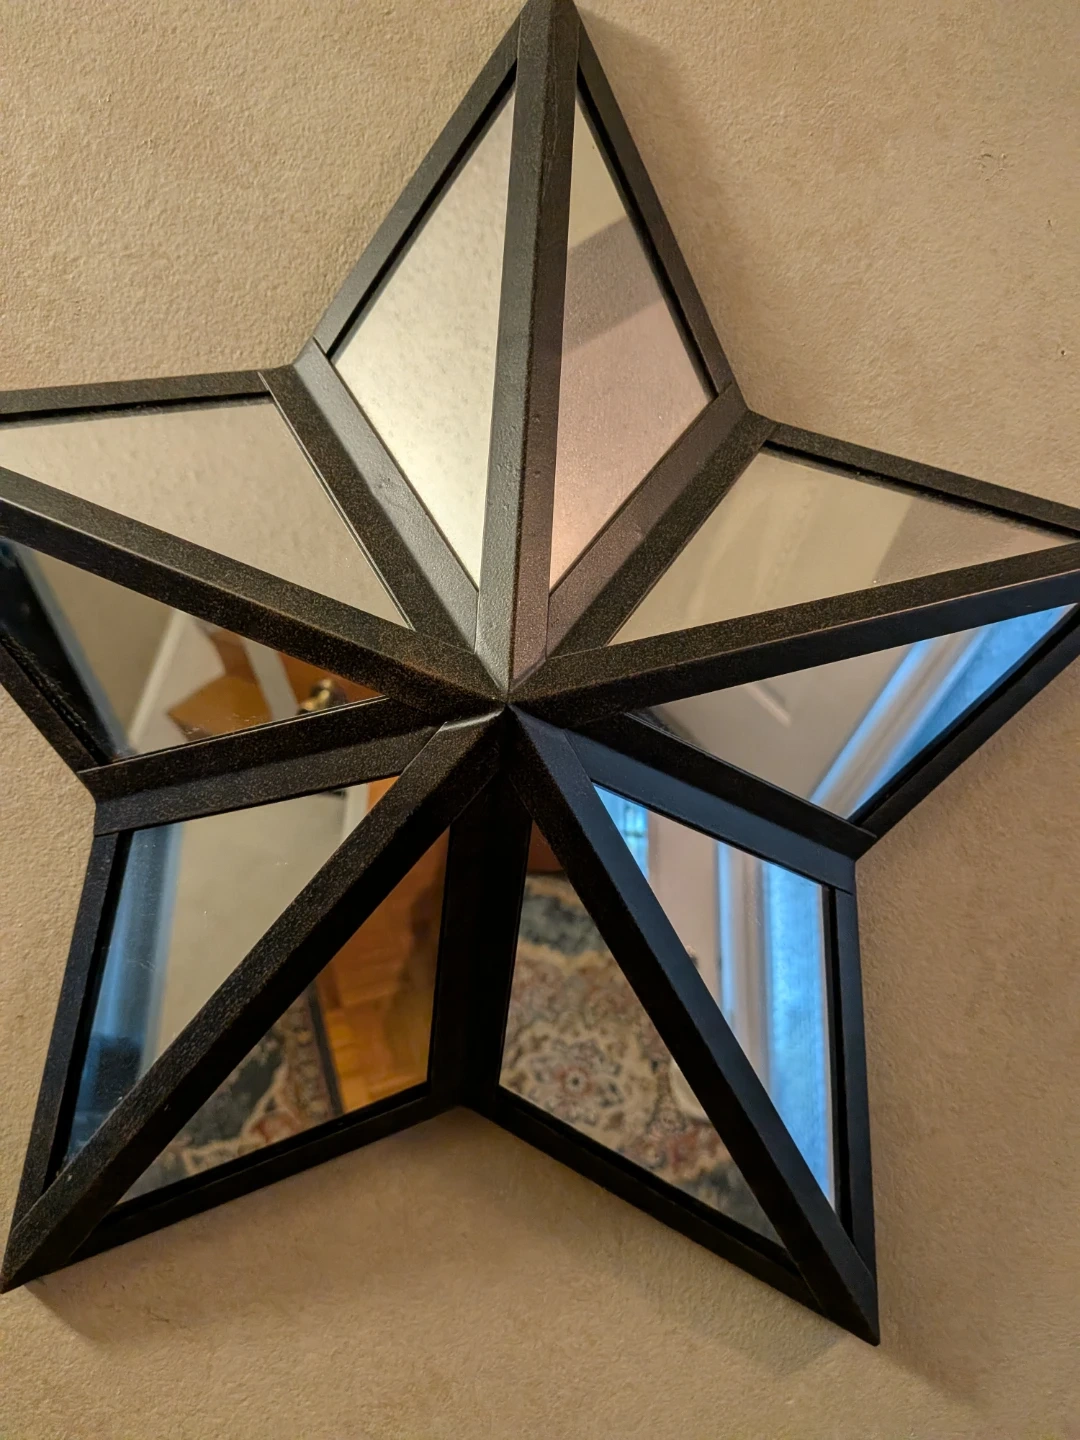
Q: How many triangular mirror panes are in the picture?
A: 10